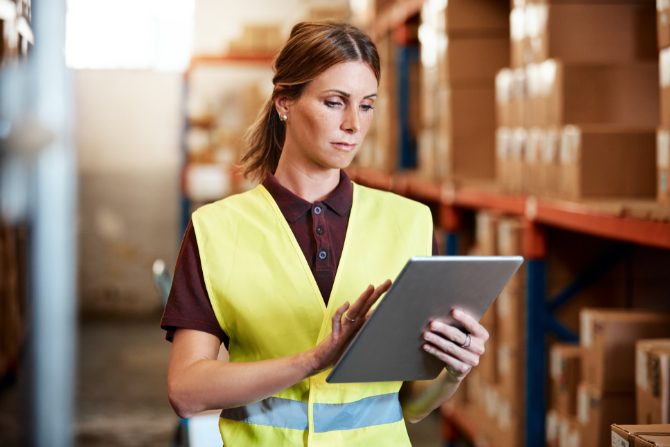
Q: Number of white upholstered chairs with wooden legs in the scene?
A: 0